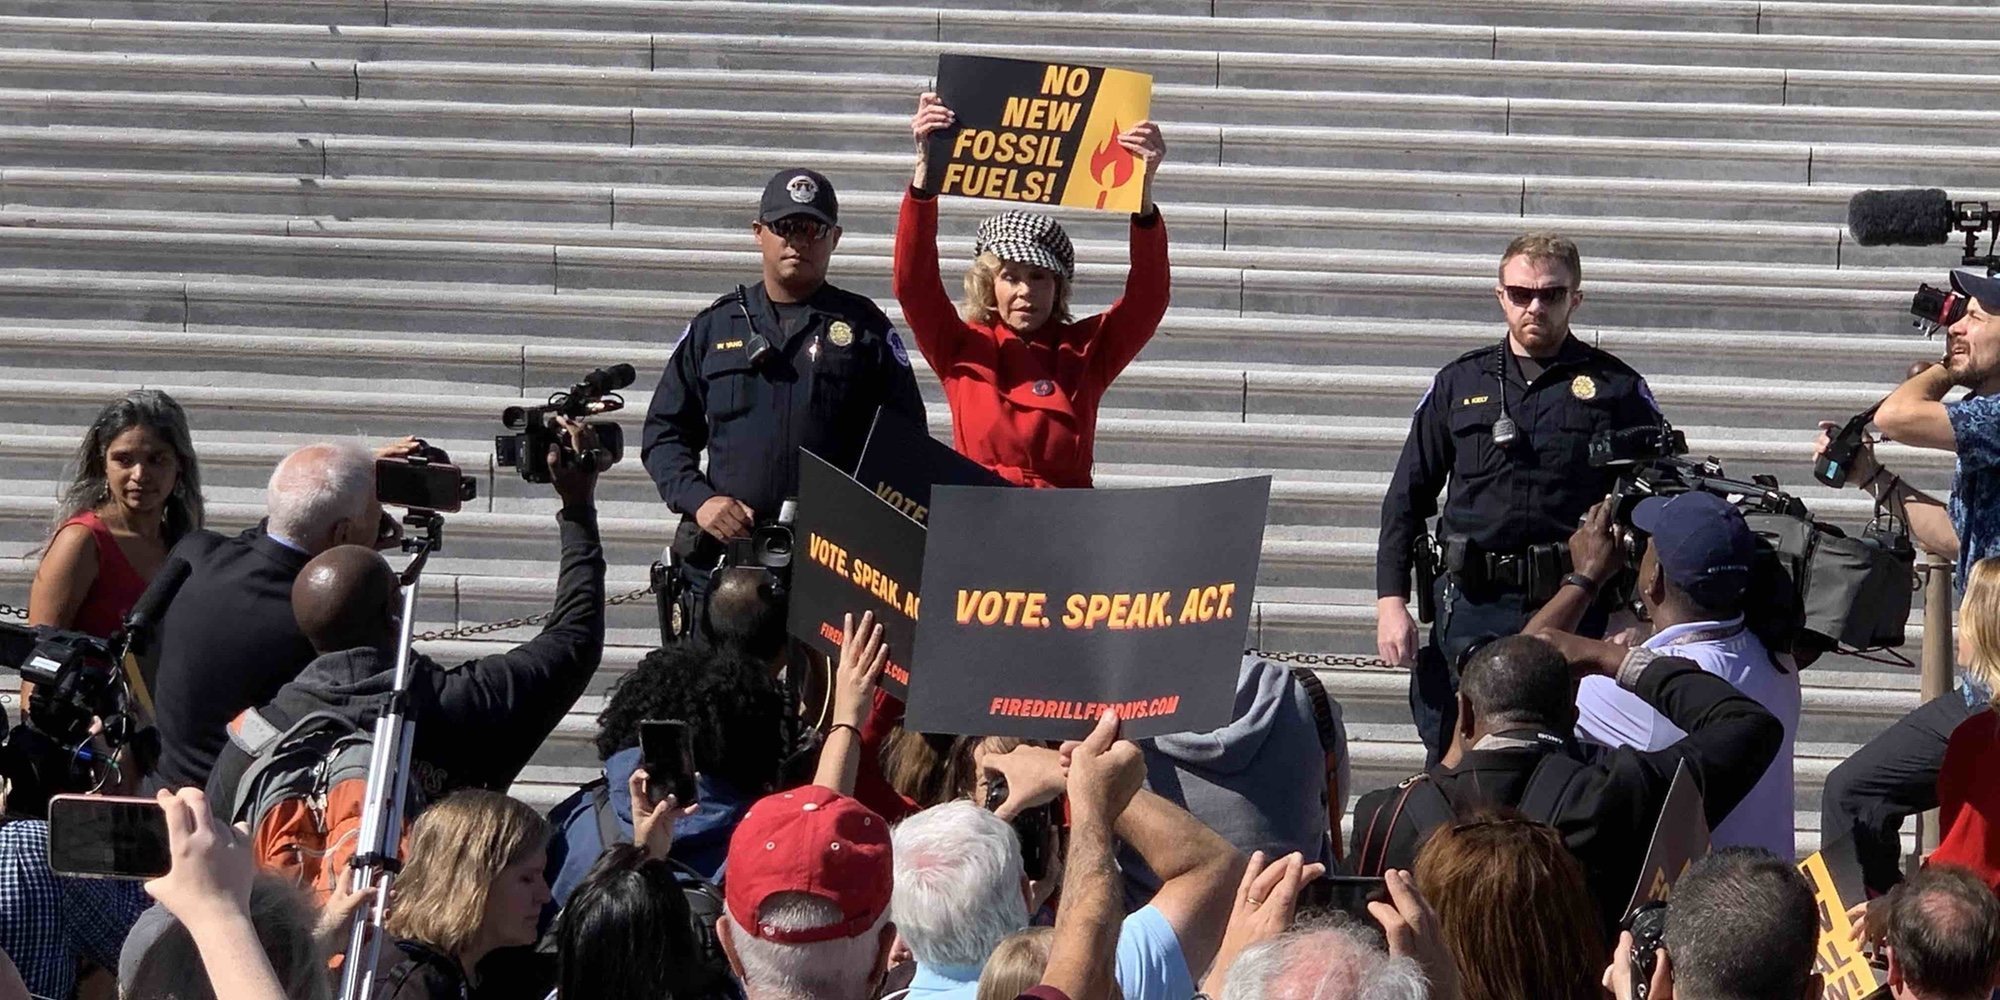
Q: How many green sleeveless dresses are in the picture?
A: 0